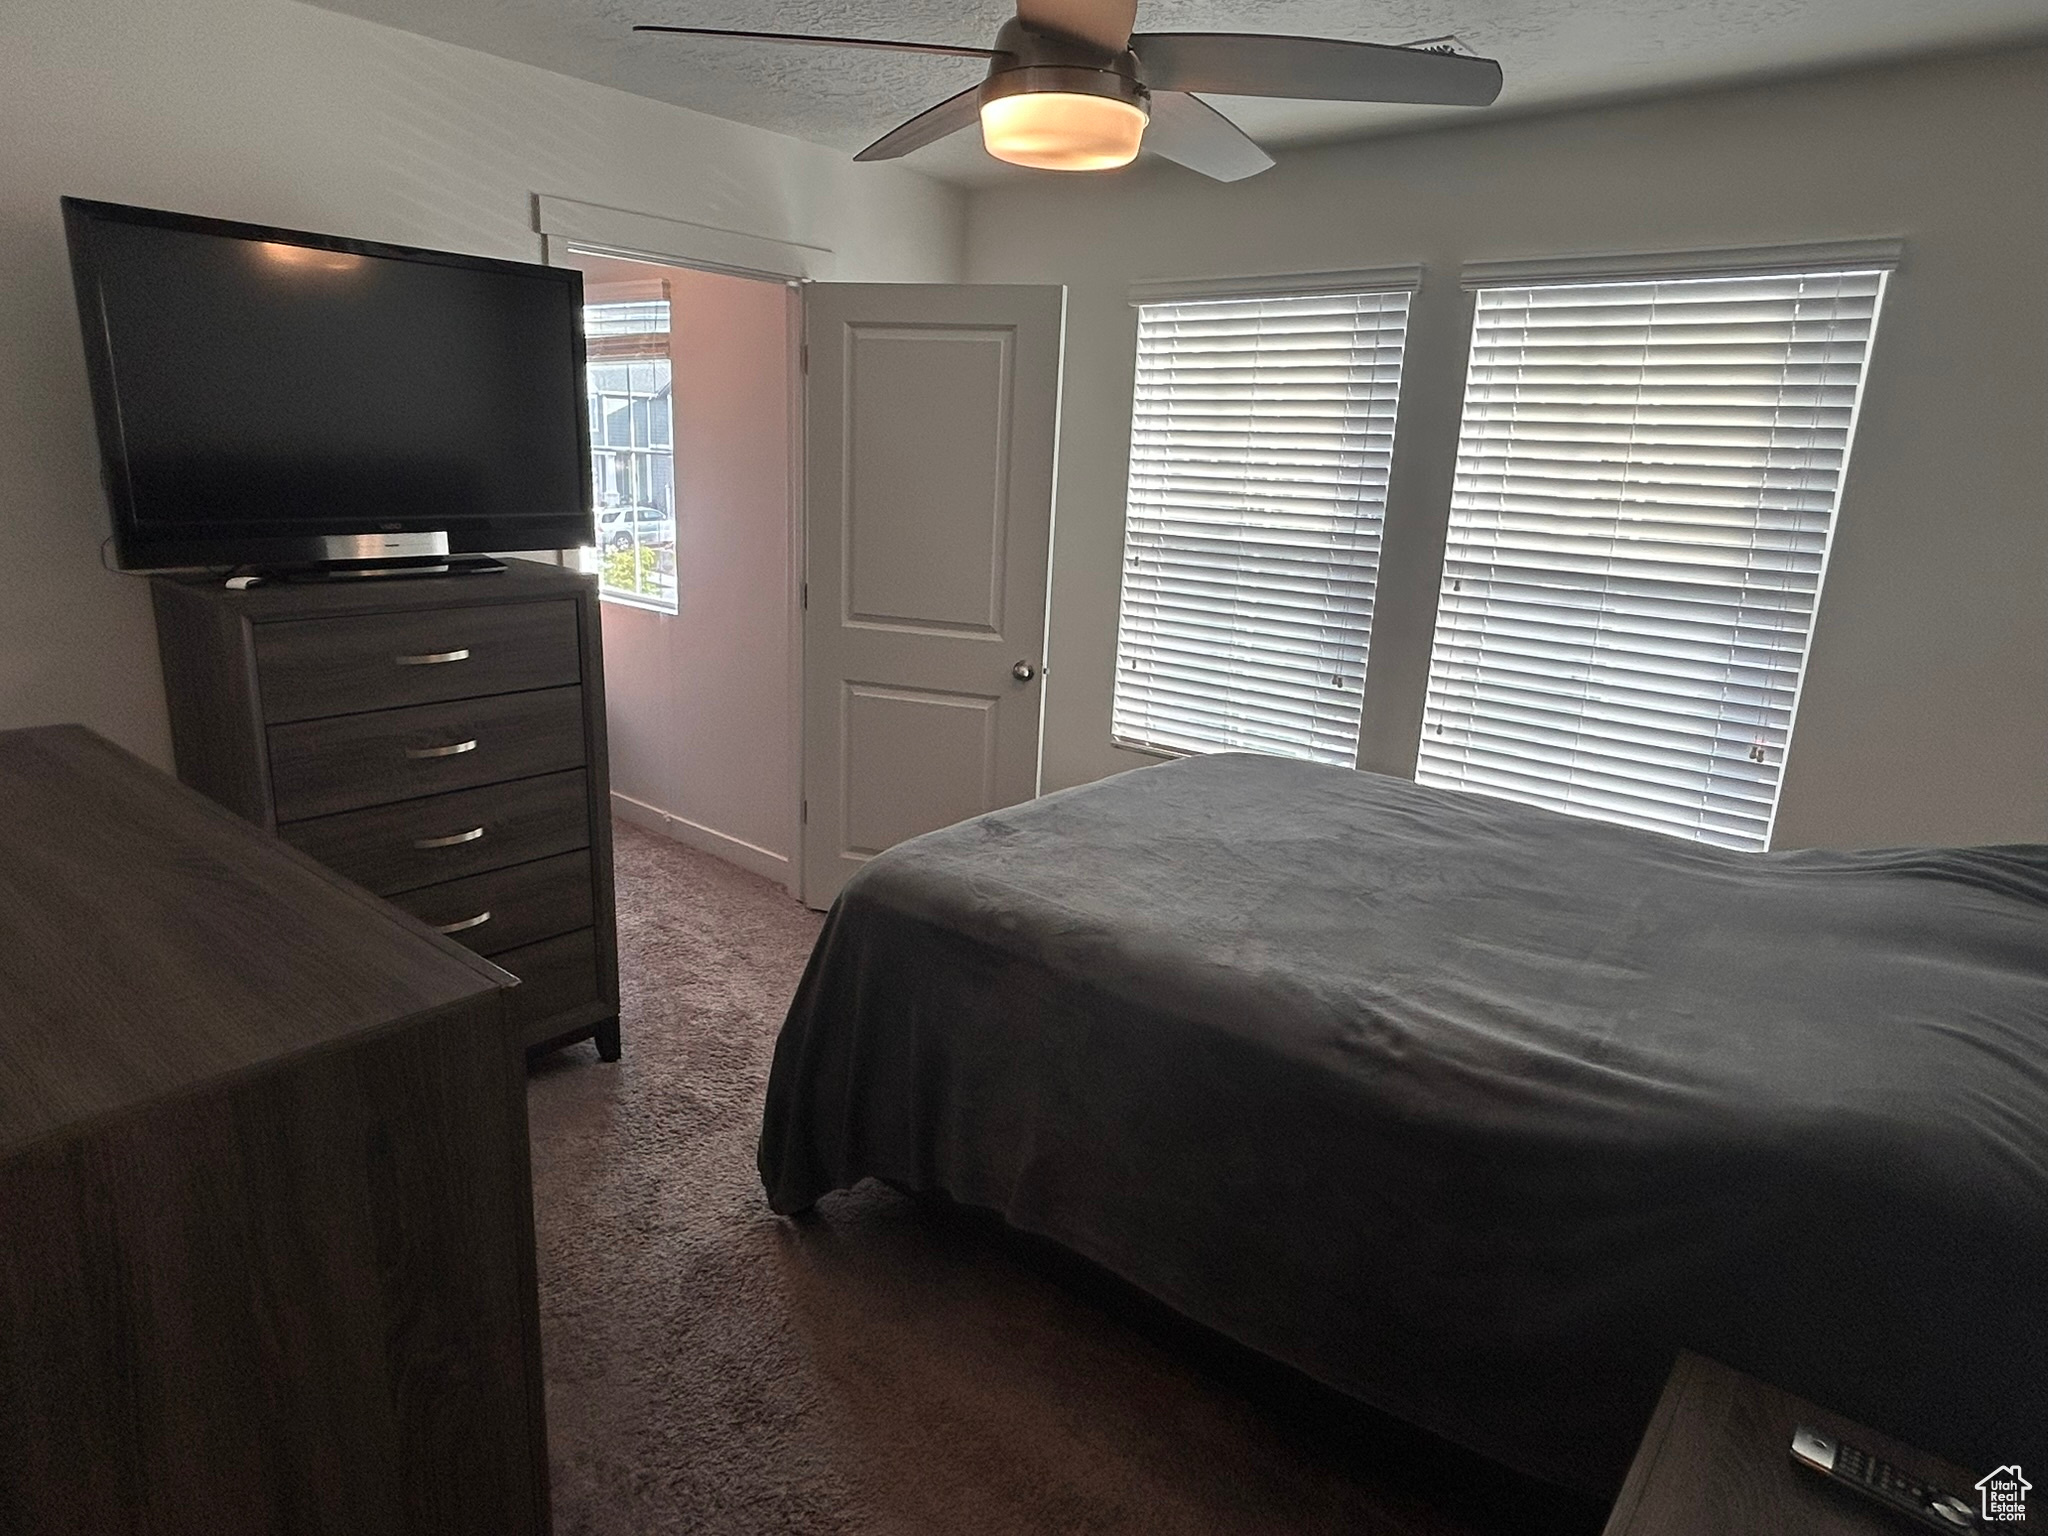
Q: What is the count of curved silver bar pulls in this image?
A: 4